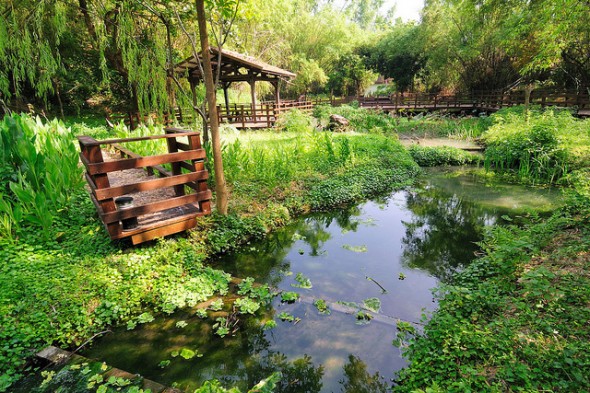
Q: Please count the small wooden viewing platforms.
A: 1